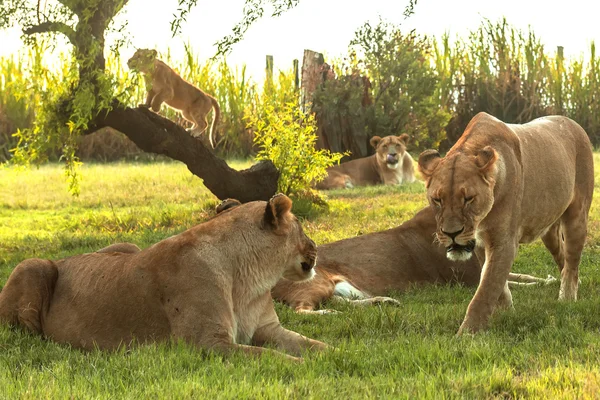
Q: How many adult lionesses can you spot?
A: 4